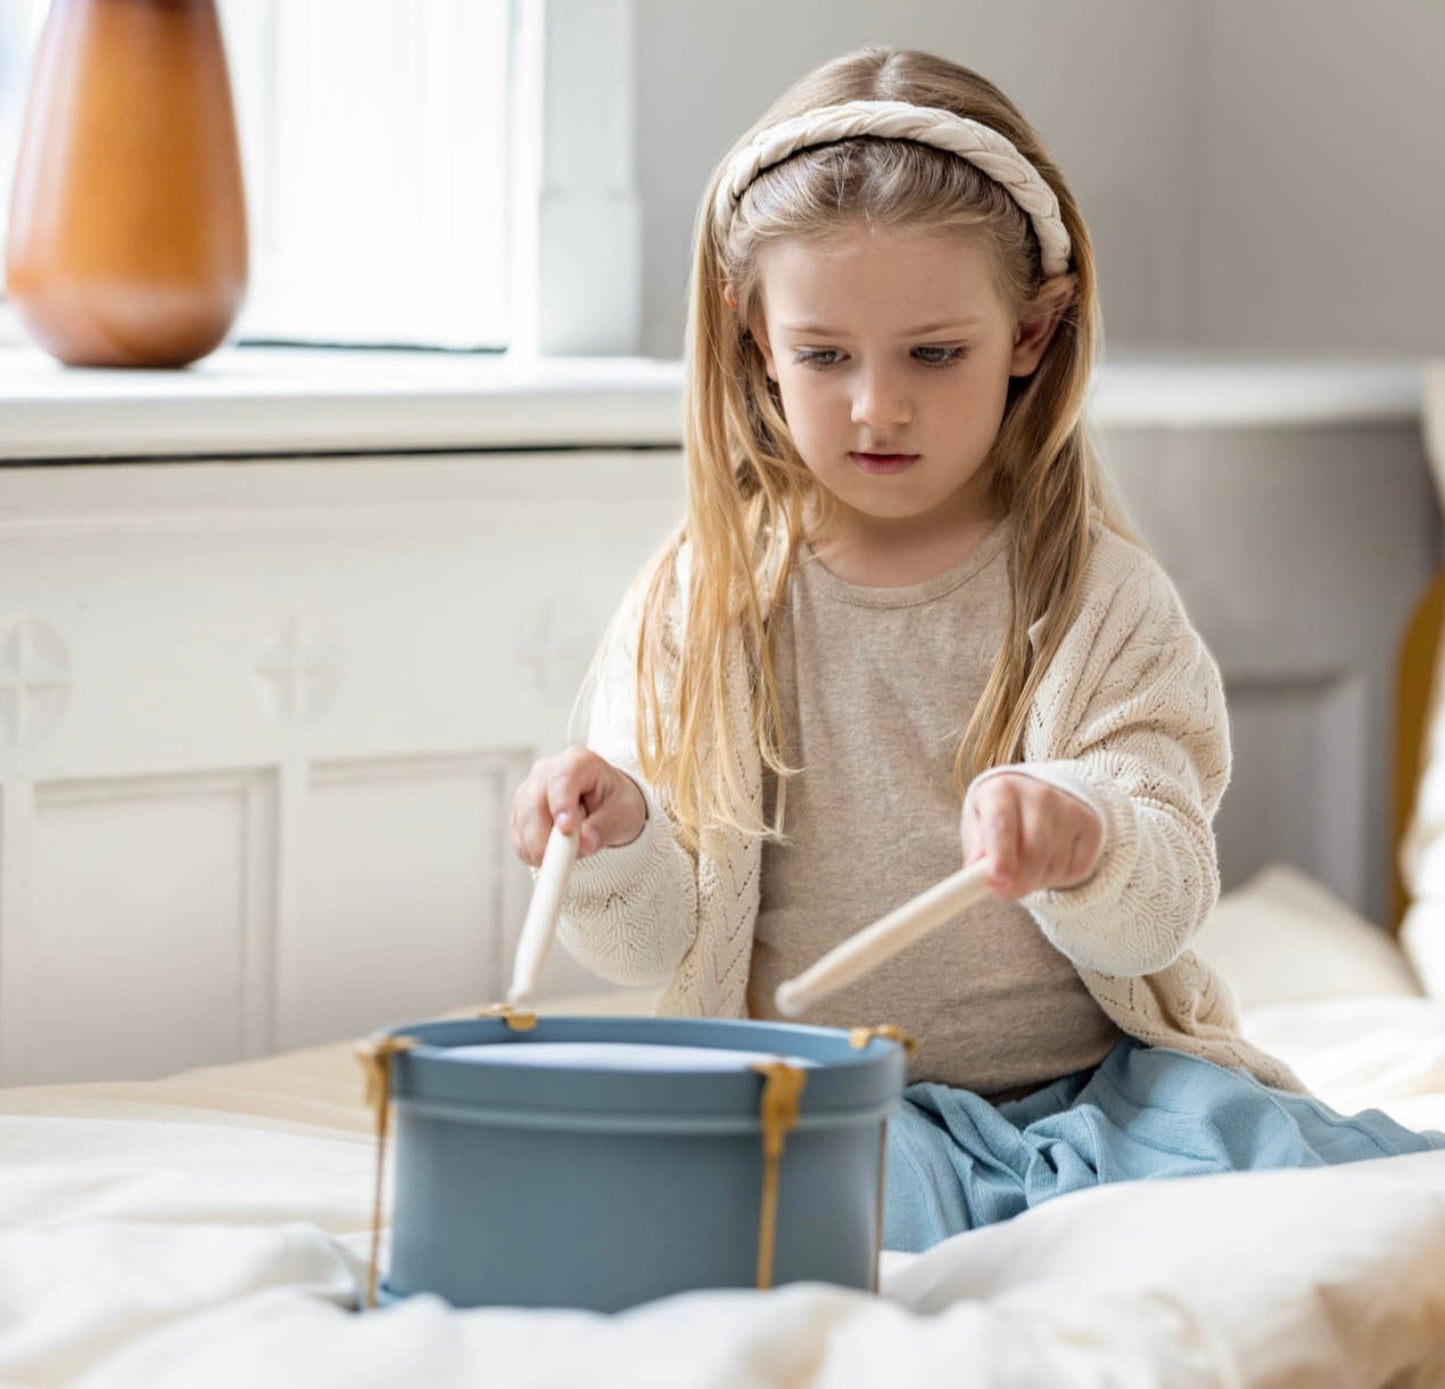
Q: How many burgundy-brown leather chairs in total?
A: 0